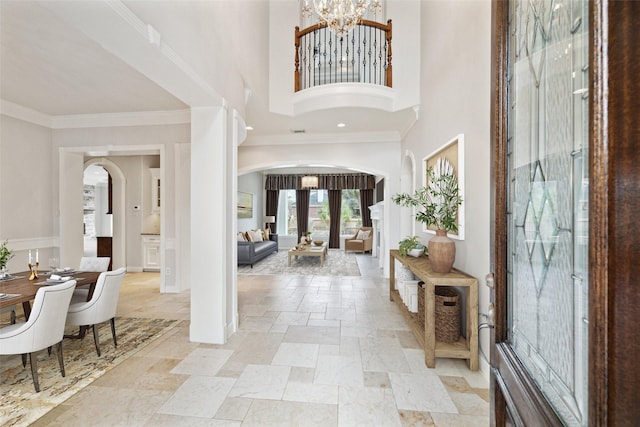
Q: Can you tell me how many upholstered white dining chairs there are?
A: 3